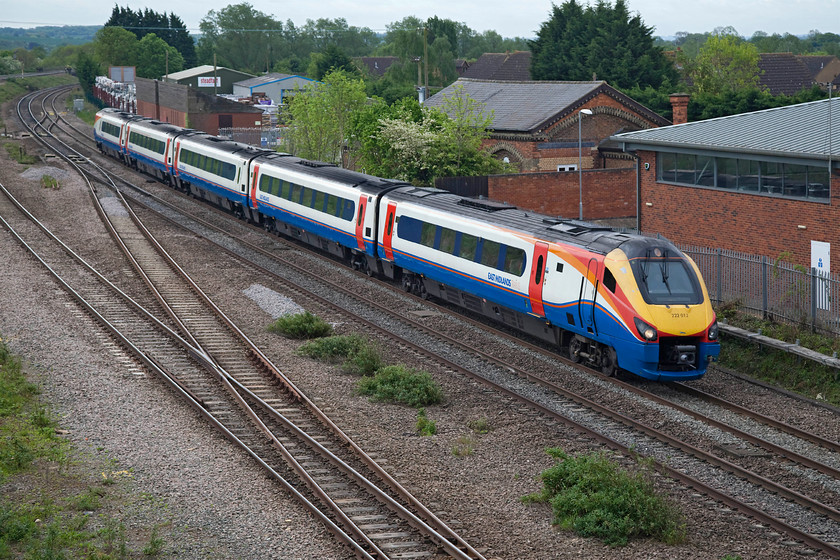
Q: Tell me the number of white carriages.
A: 5